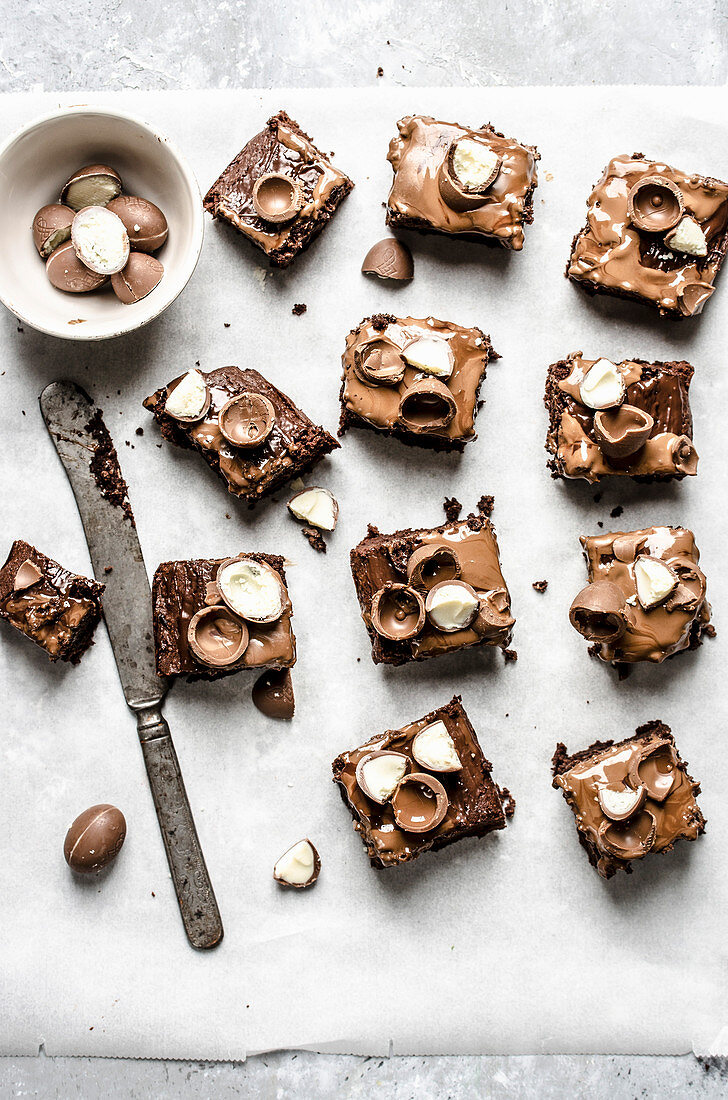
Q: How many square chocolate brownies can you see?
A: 12